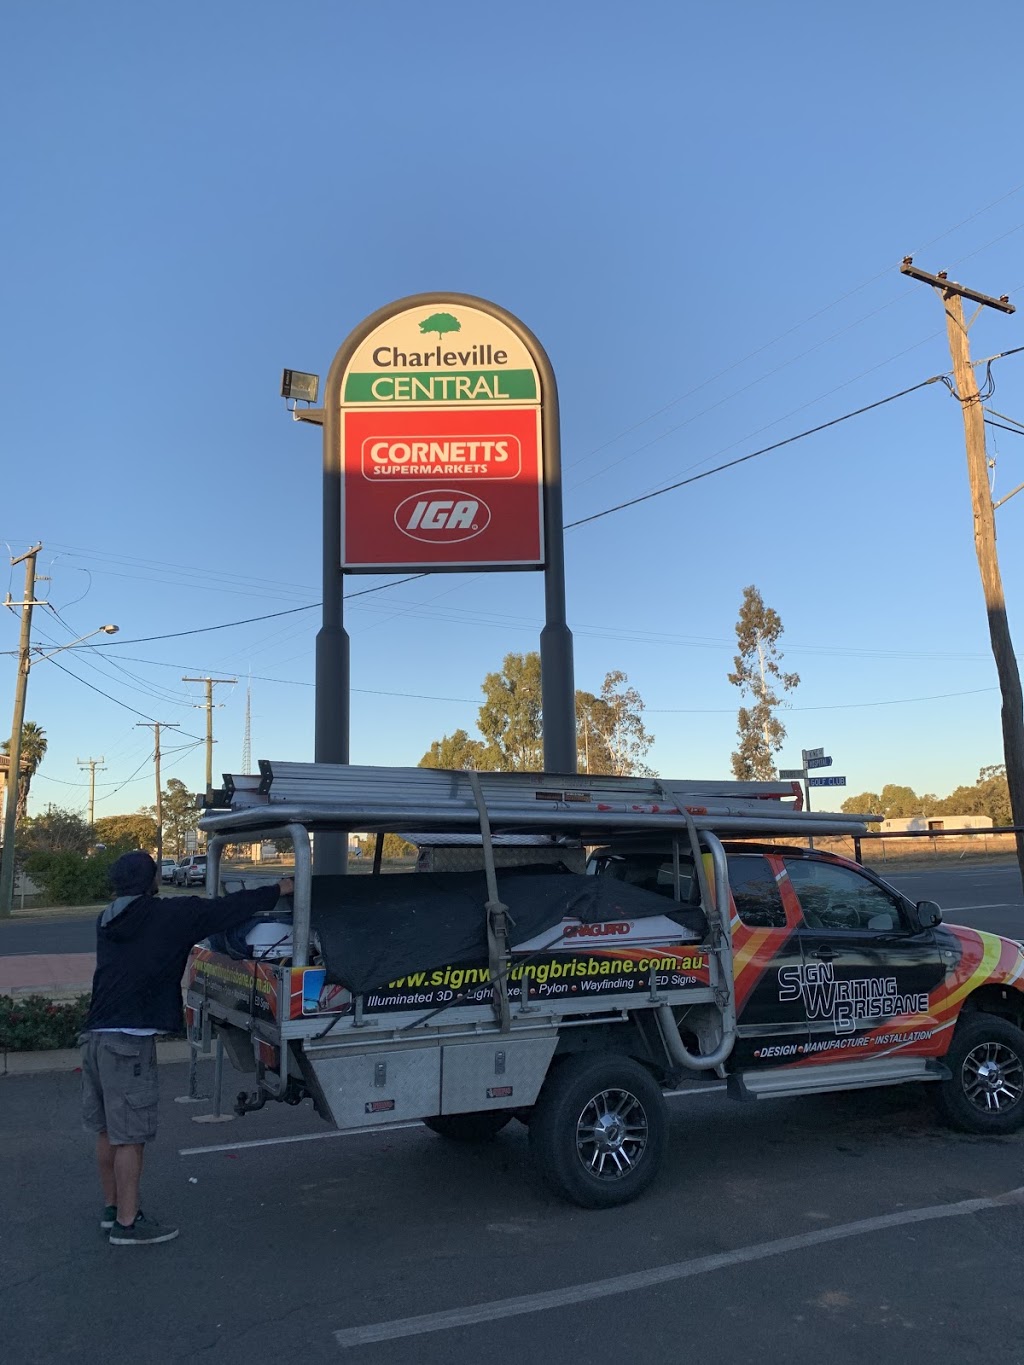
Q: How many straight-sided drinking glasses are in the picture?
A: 0